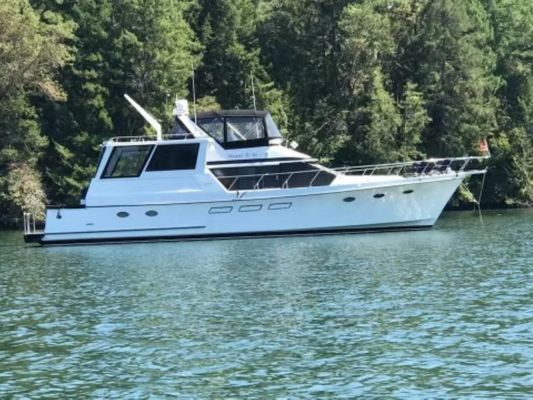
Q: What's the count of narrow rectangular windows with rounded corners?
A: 3